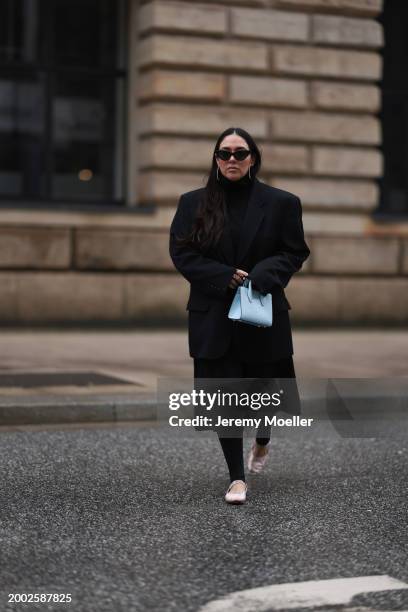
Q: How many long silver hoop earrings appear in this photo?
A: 2